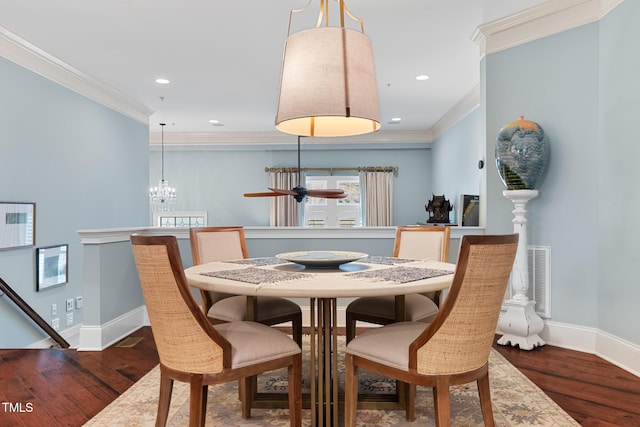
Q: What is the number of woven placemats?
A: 4